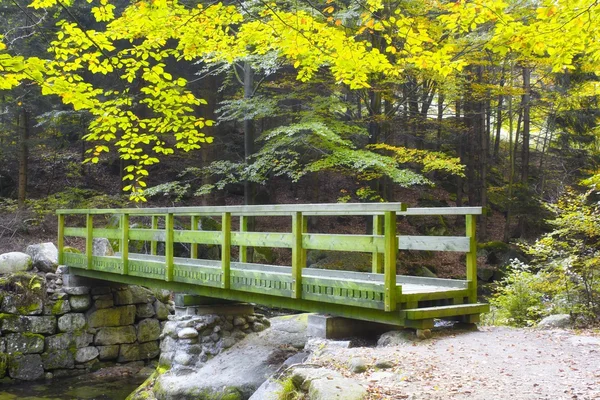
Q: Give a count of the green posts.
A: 14